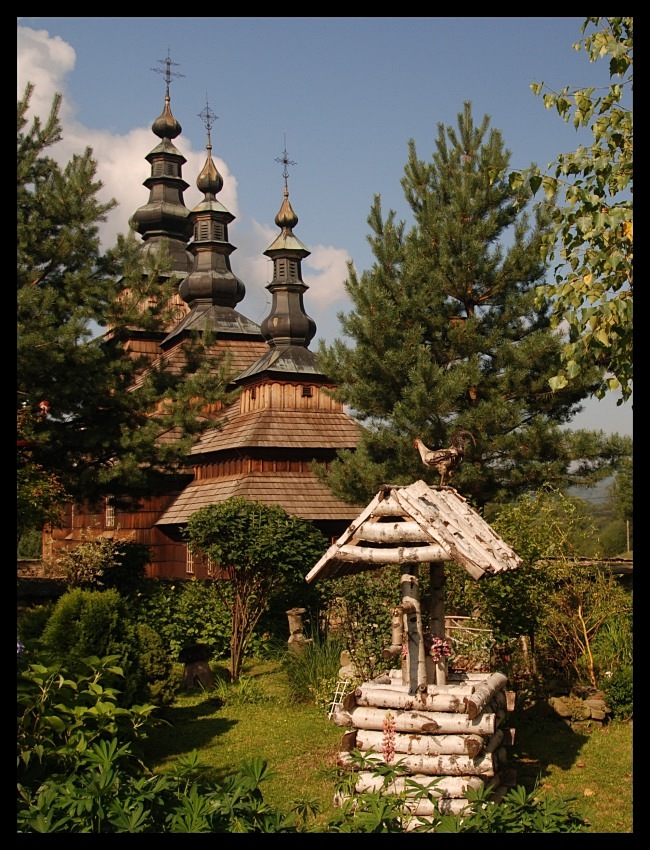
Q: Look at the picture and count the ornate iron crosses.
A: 3